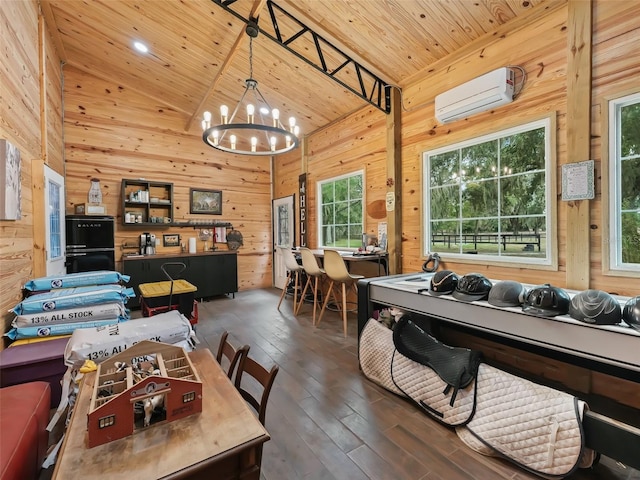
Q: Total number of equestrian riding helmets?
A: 6